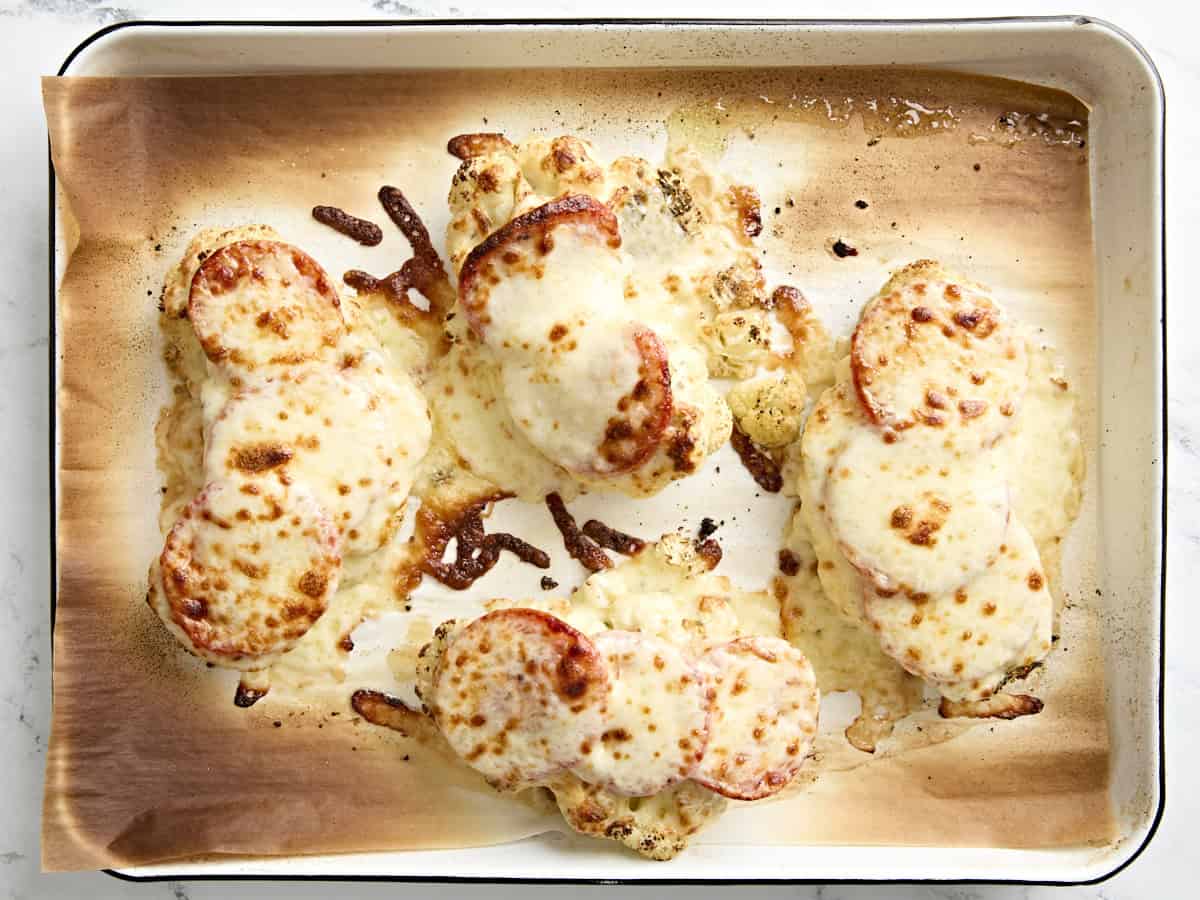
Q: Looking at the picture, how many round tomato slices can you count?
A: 11